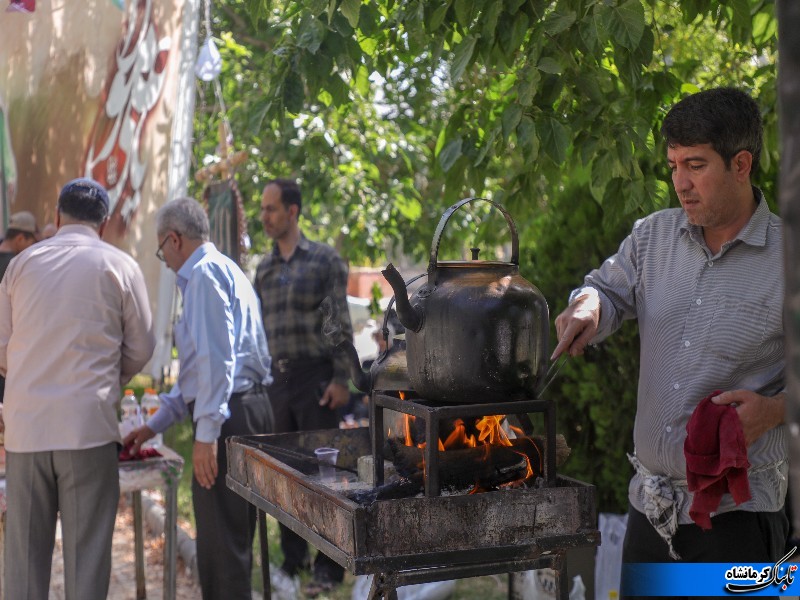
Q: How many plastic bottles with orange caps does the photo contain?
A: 2